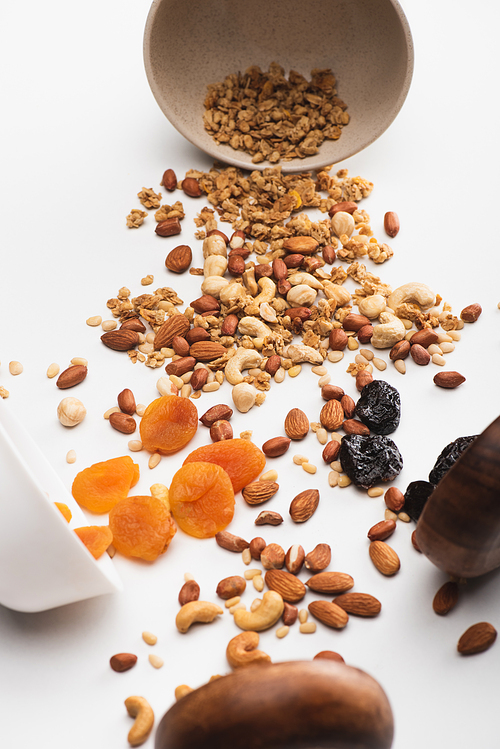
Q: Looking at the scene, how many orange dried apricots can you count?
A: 7